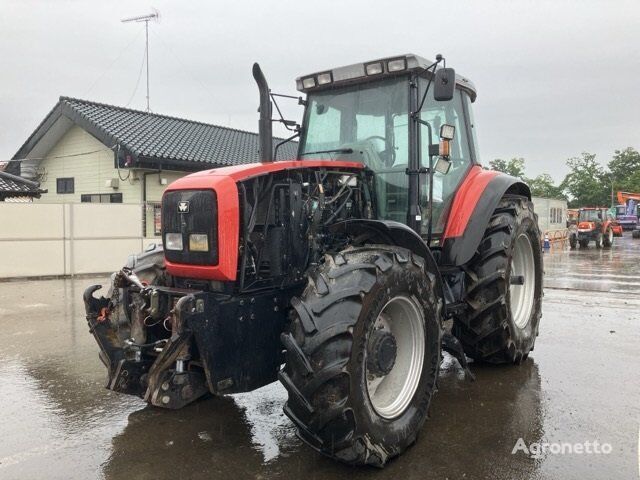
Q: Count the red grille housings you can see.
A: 1